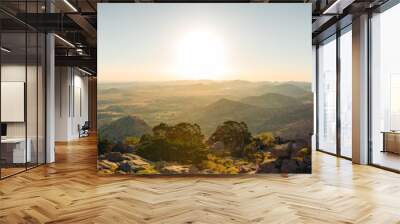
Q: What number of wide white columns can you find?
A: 2